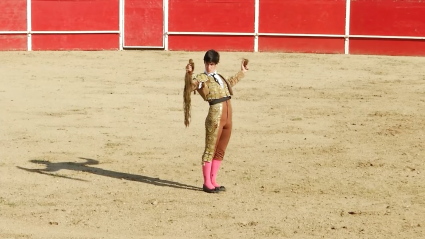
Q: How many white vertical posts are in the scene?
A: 5